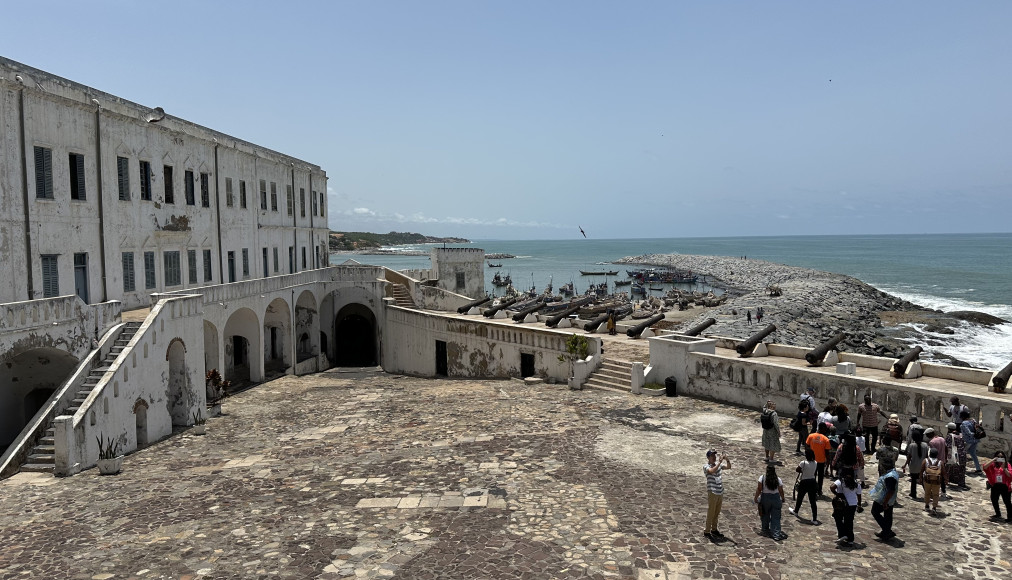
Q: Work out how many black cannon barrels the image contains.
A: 11